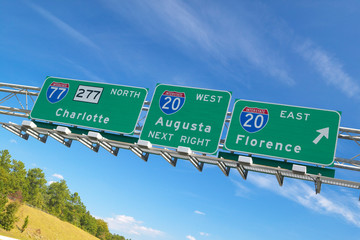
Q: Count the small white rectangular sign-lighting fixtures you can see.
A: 7